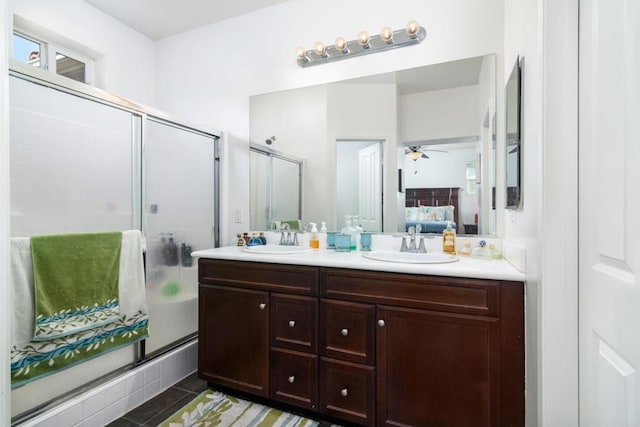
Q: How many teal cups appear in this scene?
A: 3